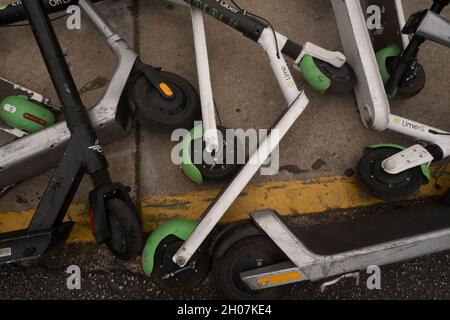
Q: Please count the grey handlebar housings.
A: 1